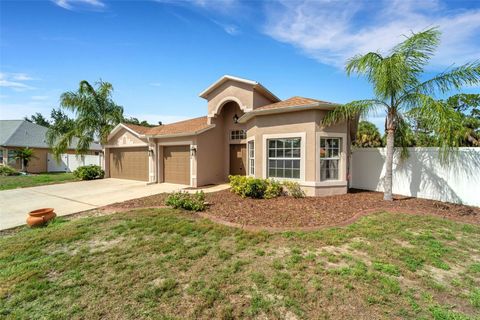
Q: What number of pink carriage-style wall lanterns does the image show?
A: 0